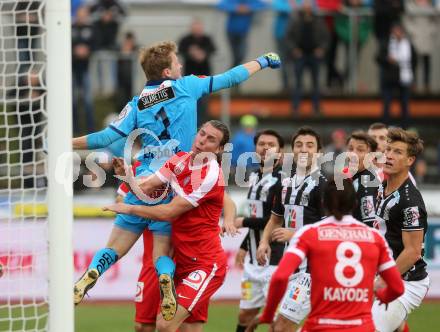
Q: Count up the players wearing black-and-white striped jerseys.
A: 4